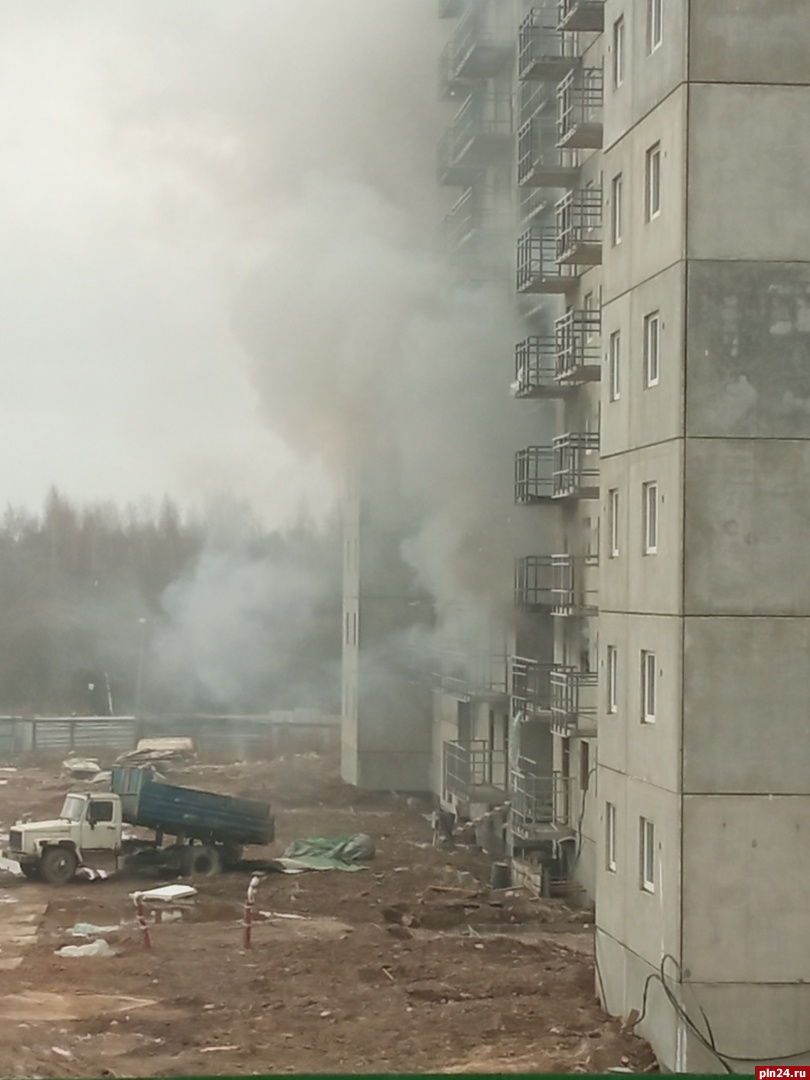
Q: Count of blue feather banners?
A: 0